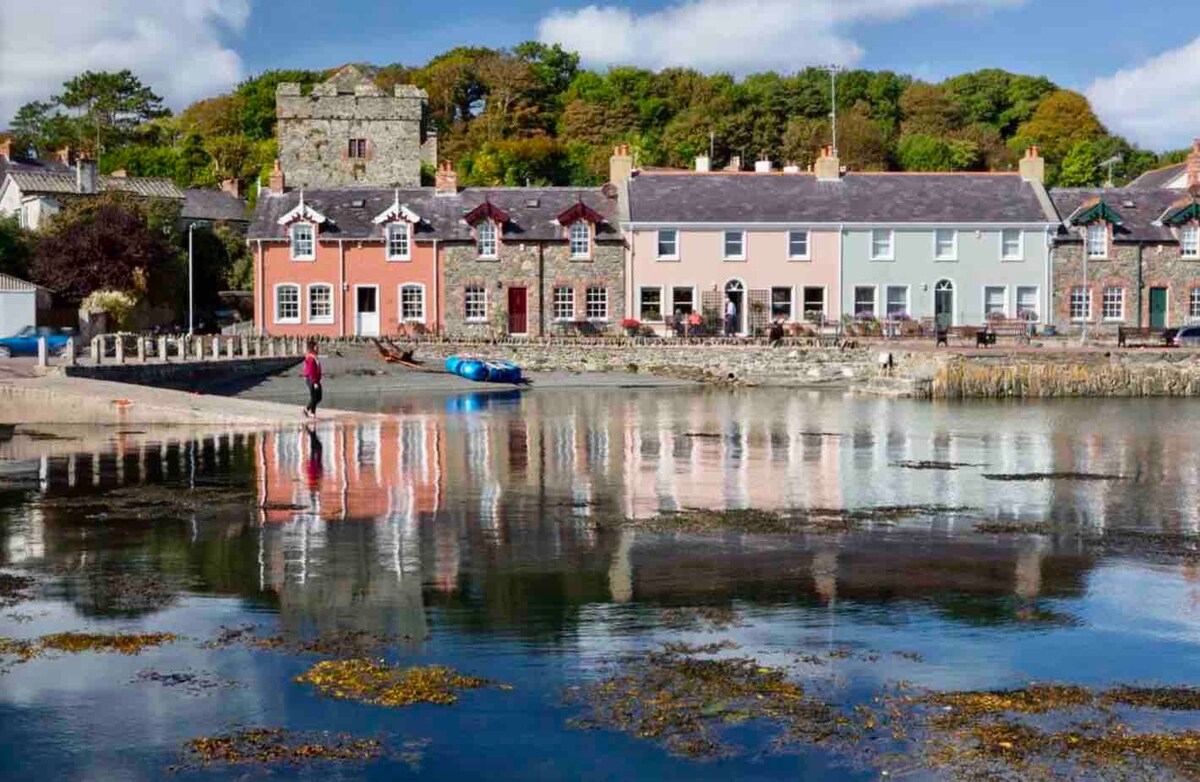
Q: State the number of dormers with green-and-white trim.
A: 2